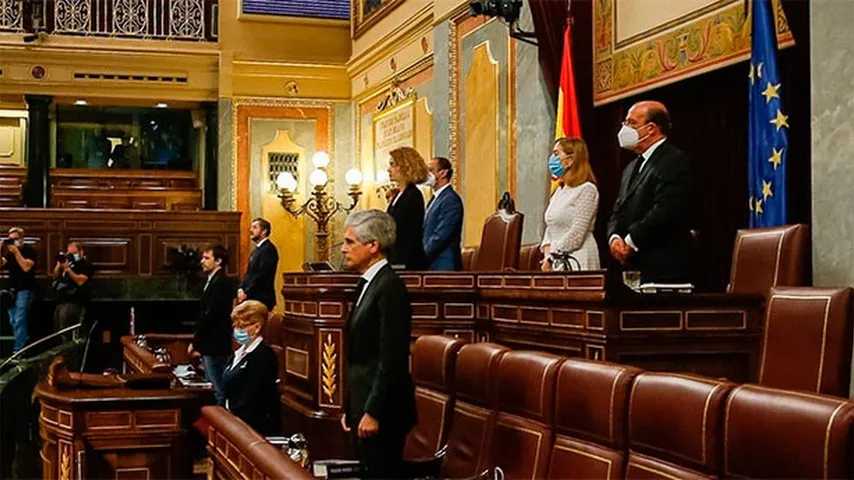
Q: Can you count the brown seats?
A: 11